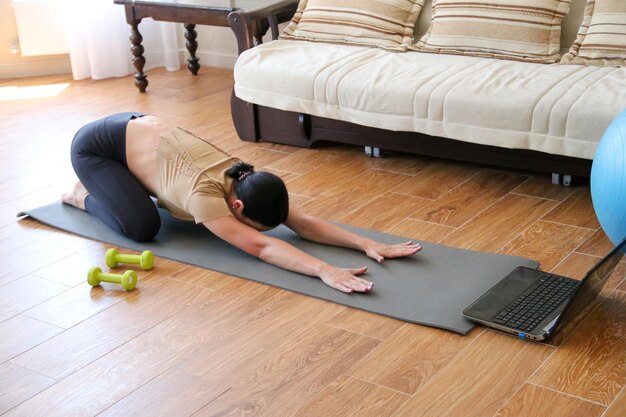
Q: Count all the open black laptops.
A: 1